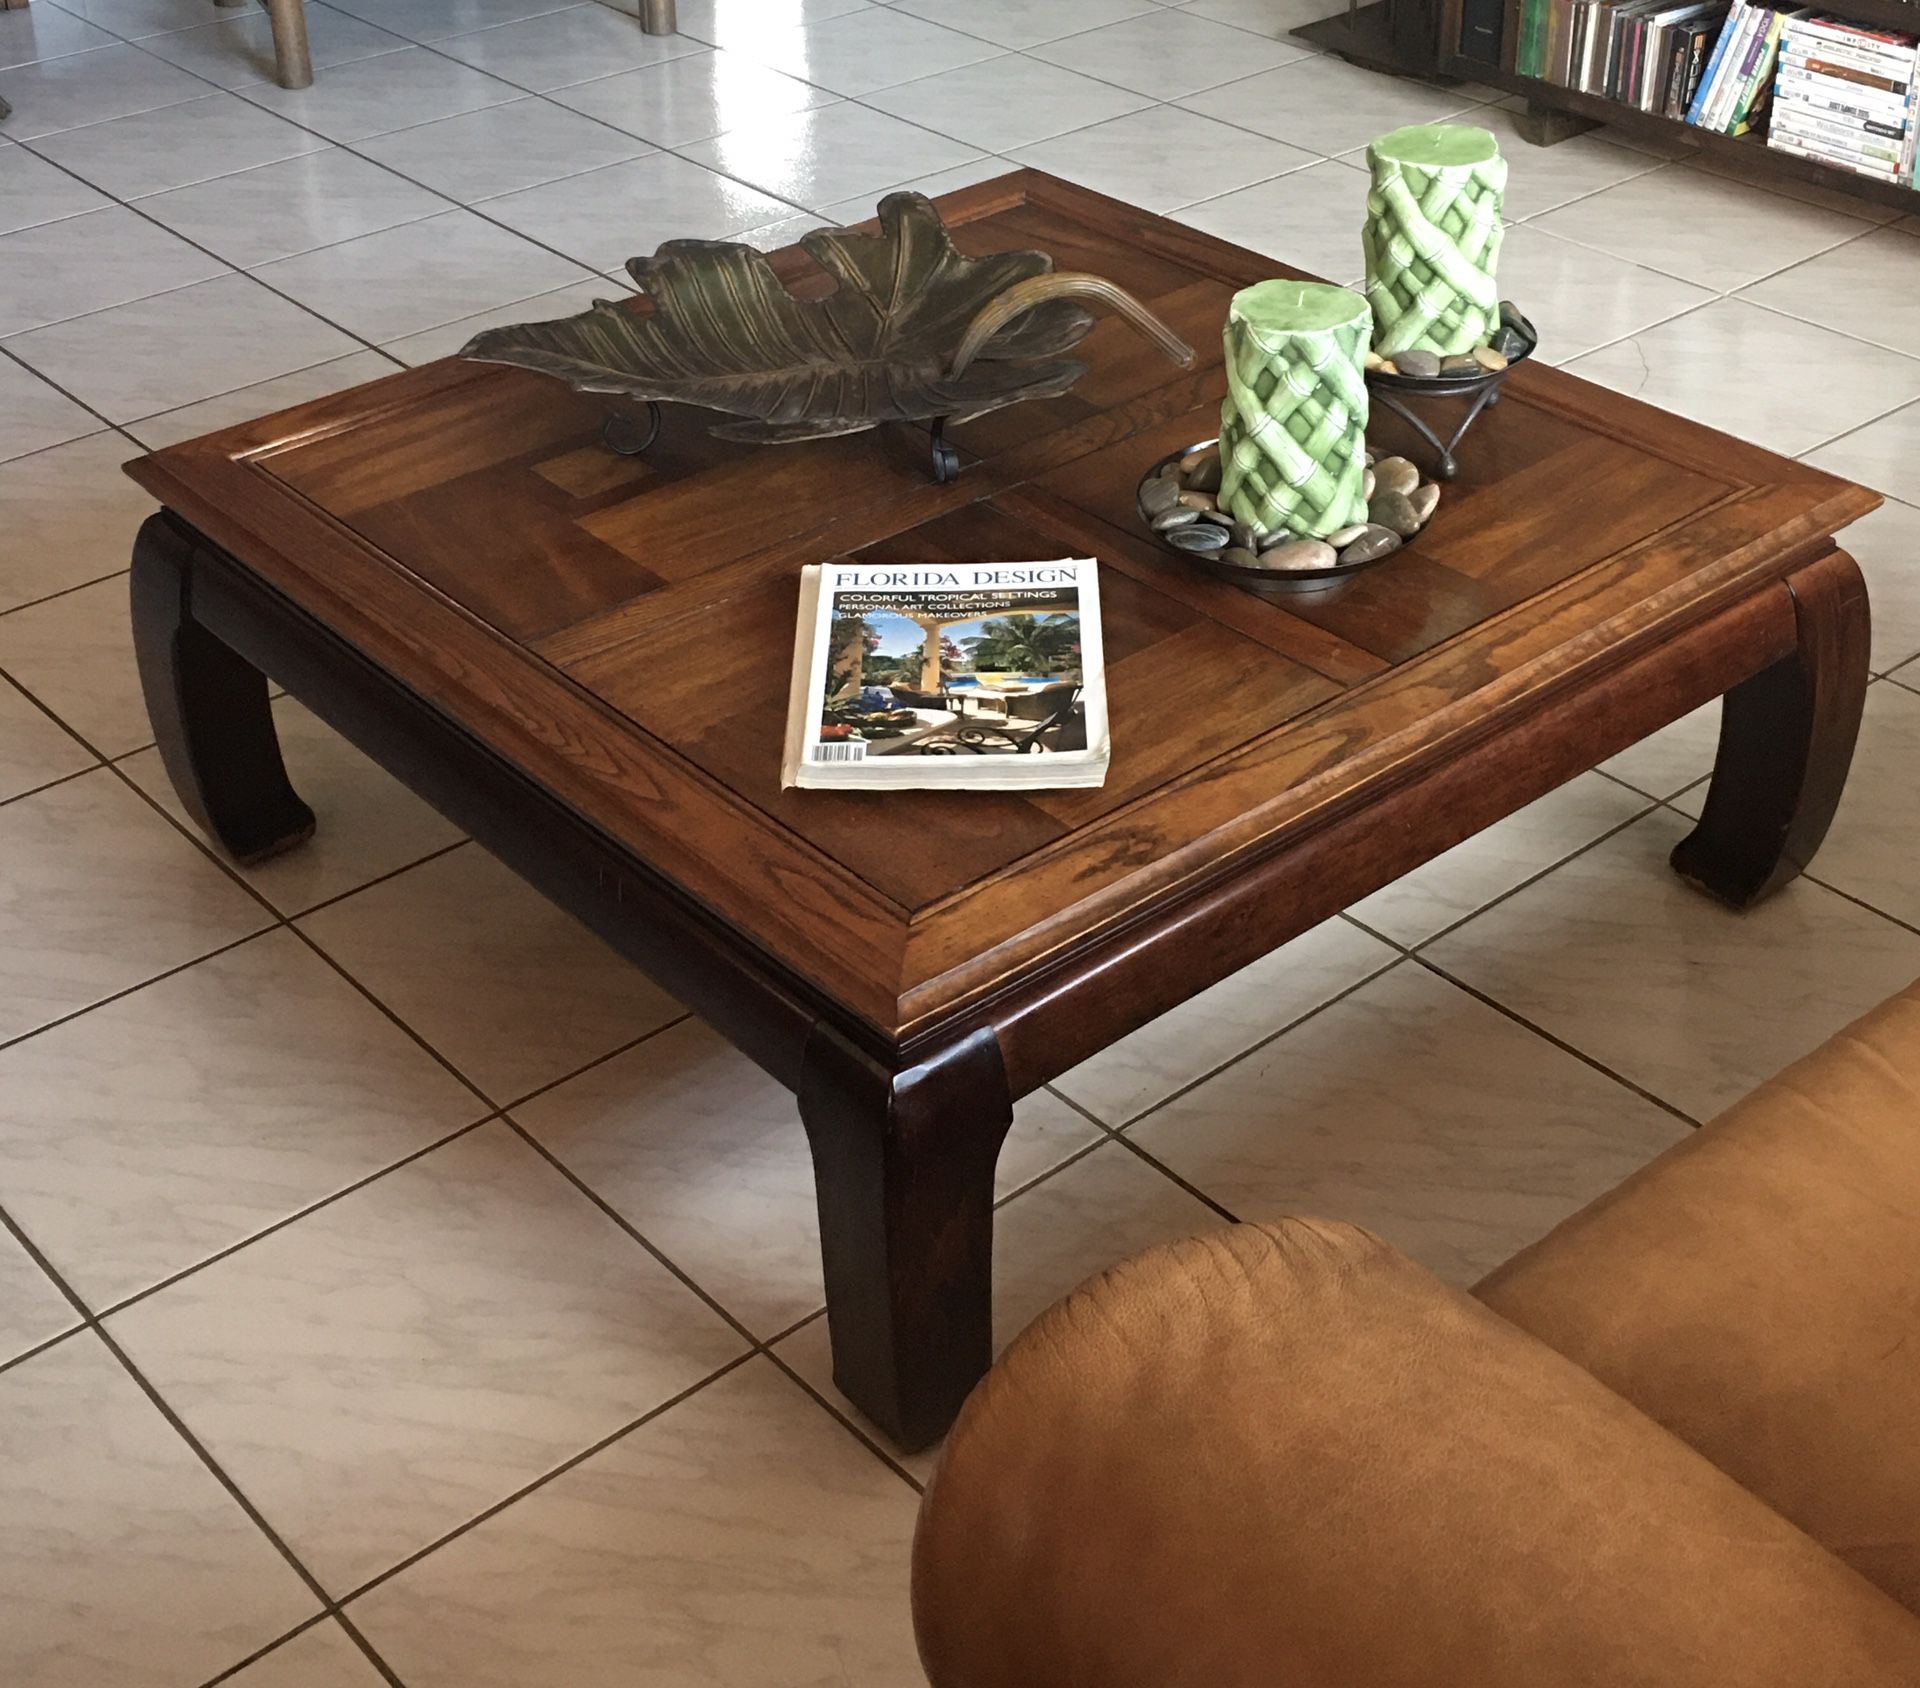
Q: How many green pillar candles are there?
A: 2